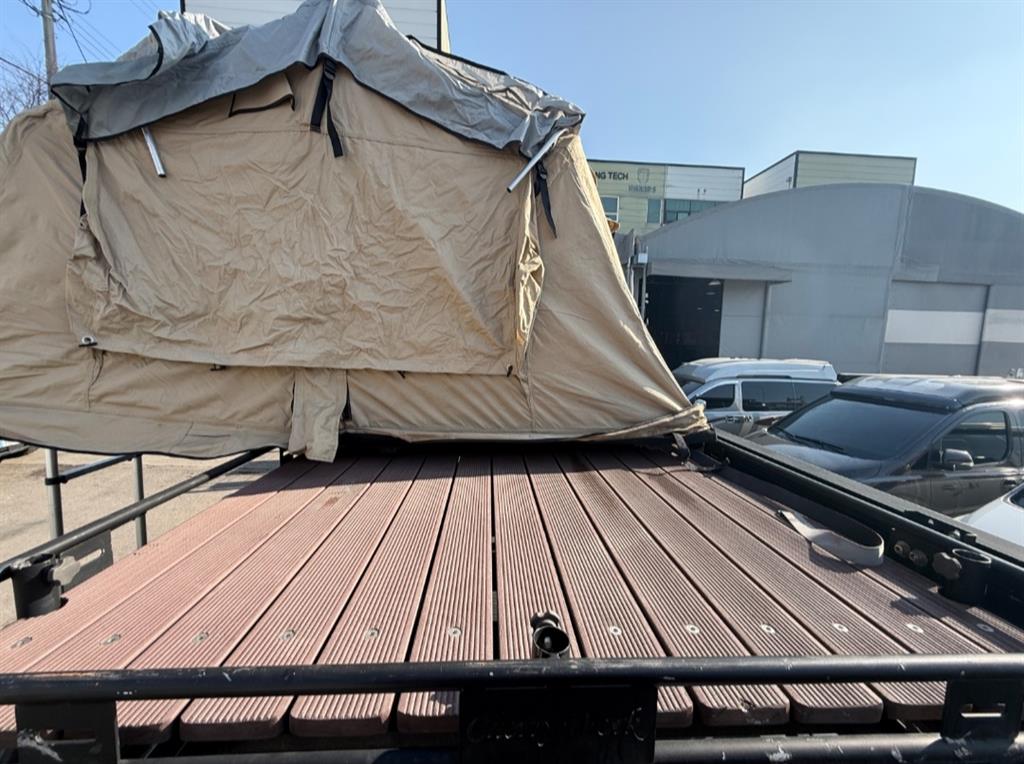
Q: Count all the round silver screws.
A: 12